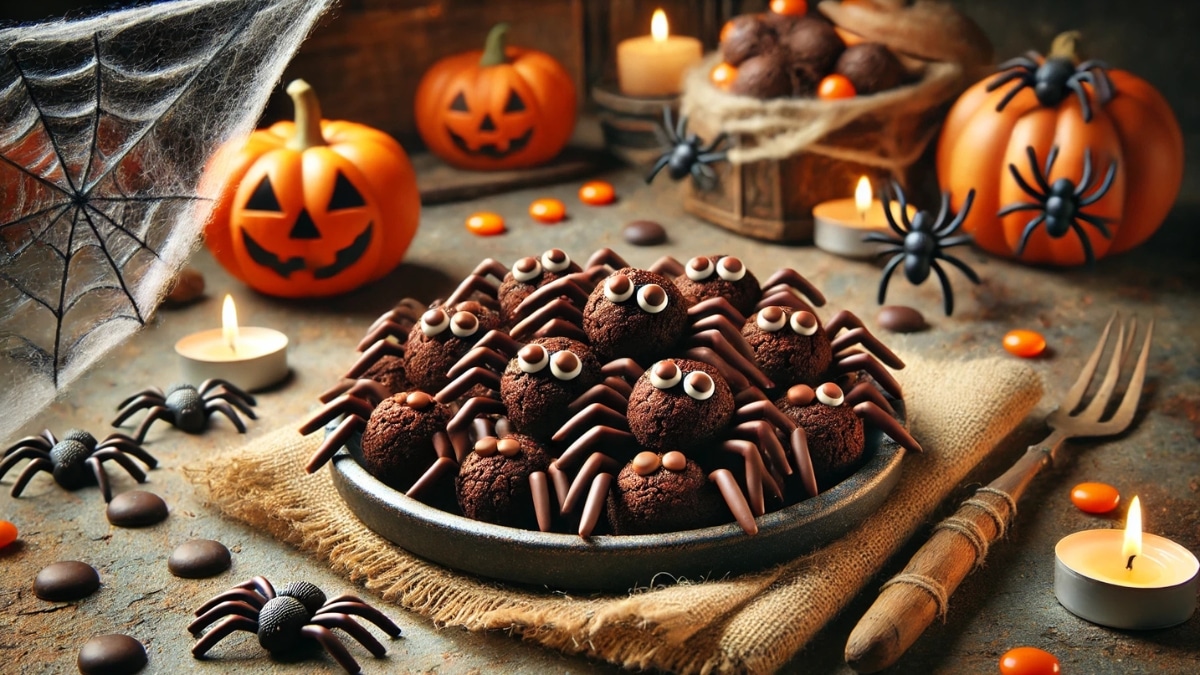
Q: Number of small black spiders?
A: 7